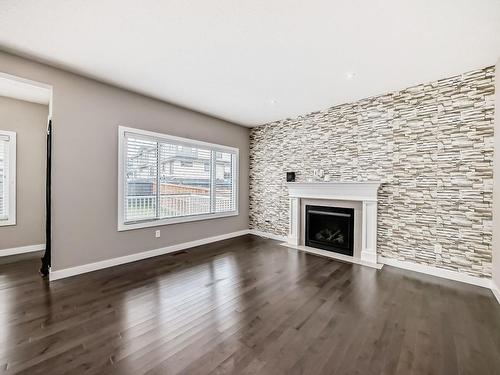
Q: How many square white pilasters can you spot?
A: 2